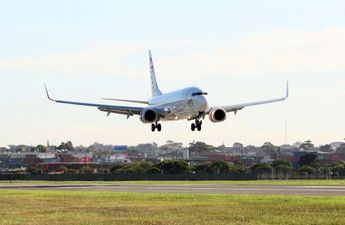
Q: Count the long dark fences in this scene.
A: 1